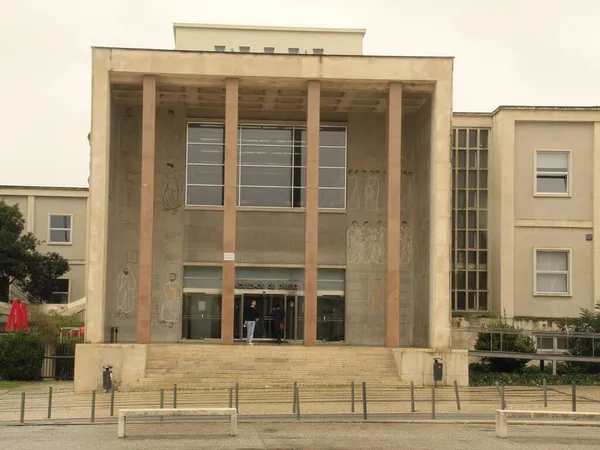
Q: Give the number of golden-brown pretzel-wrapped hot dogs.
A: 0